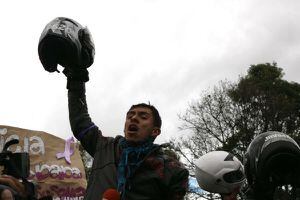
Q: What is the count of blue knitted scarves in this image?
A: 1